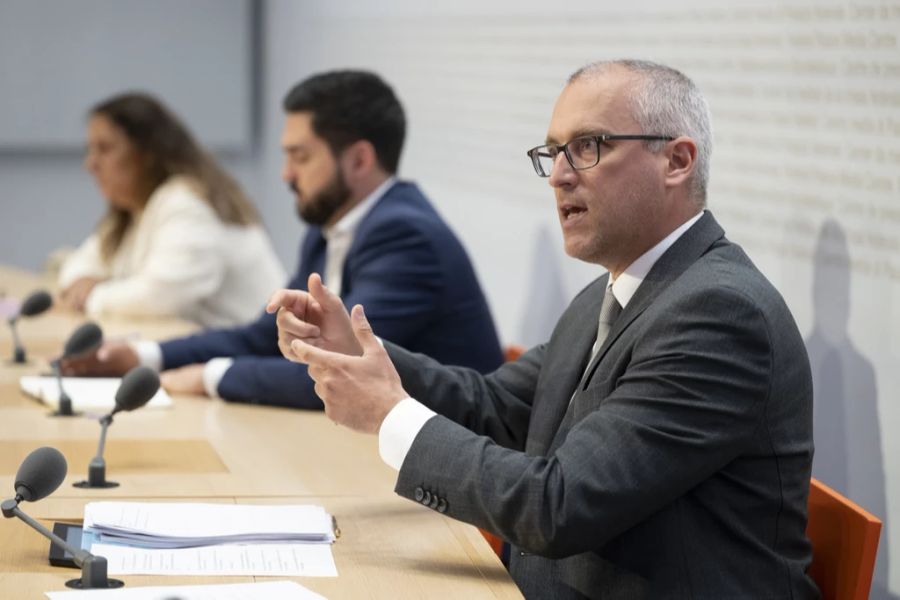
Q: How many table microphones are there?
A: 4